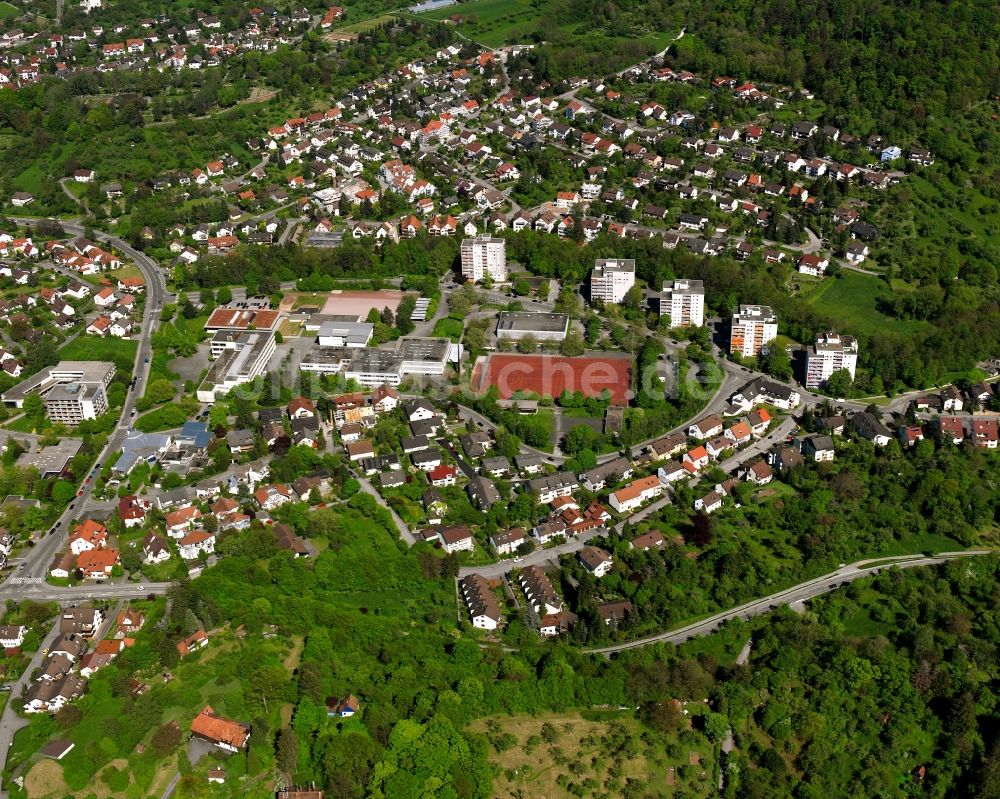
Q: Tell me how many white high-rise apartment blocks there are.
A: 5